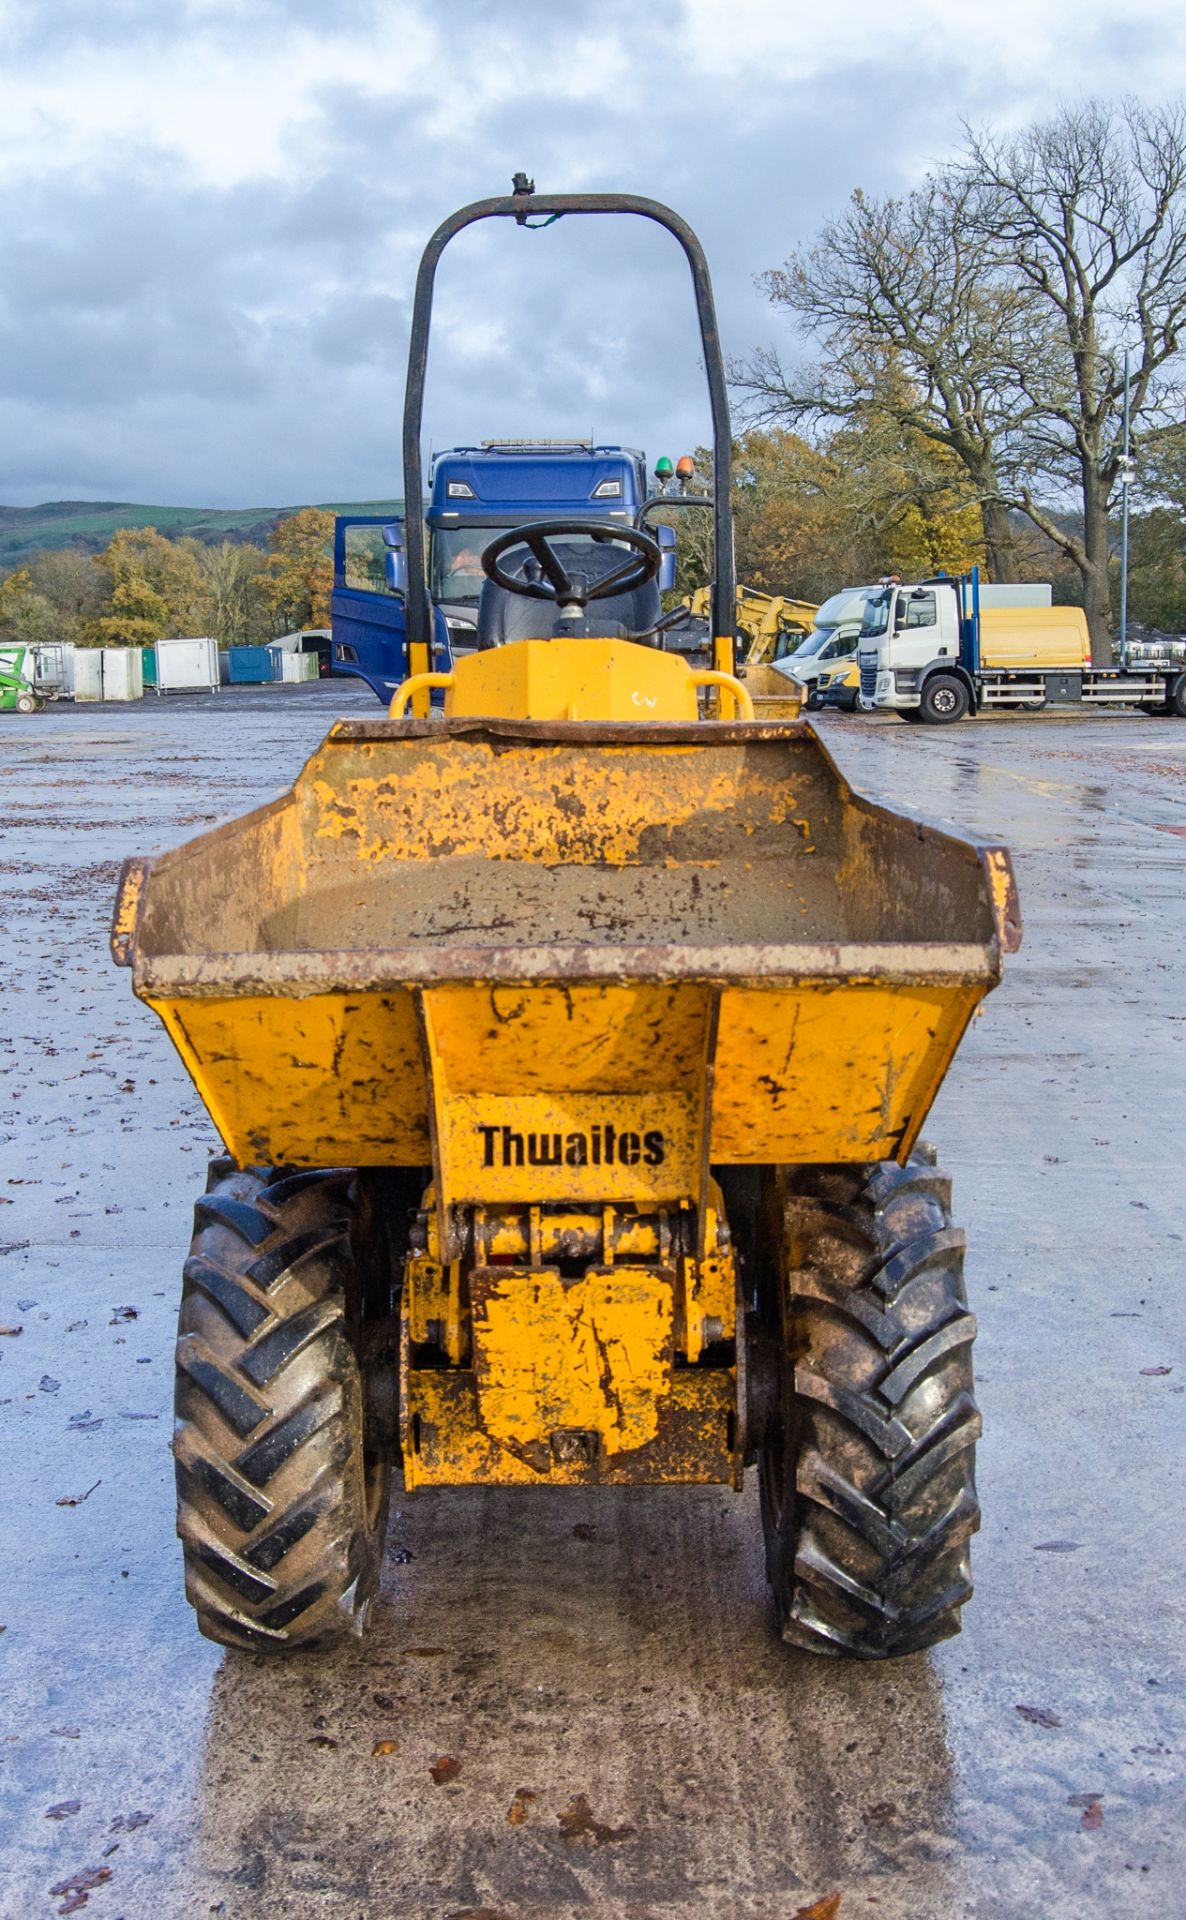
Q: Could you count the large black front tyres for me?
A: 2